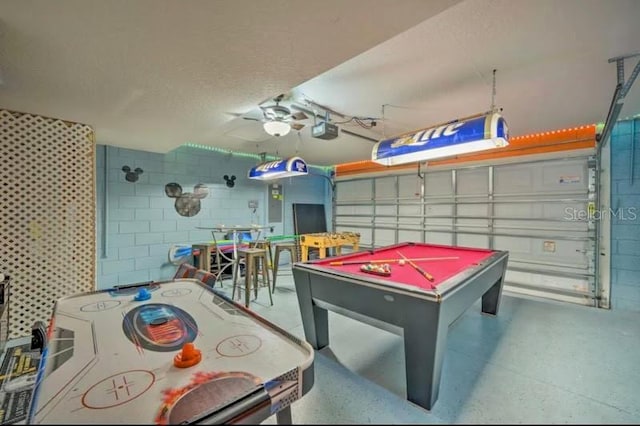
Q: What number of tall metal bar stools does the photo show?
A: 4